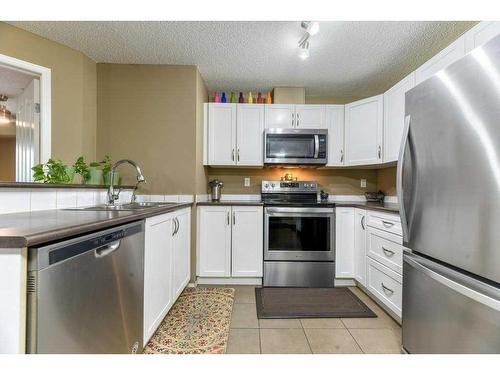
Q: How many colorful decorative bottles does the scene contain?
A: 7